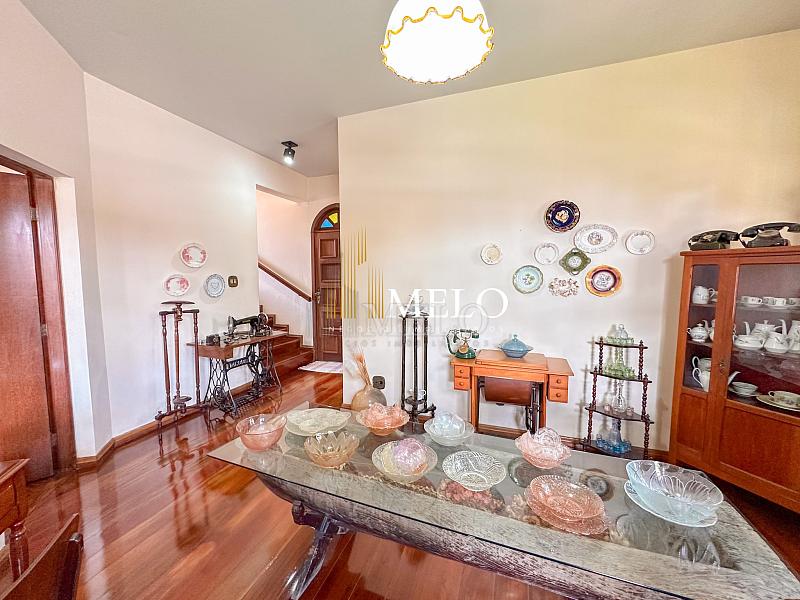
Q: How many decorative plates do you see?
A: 12